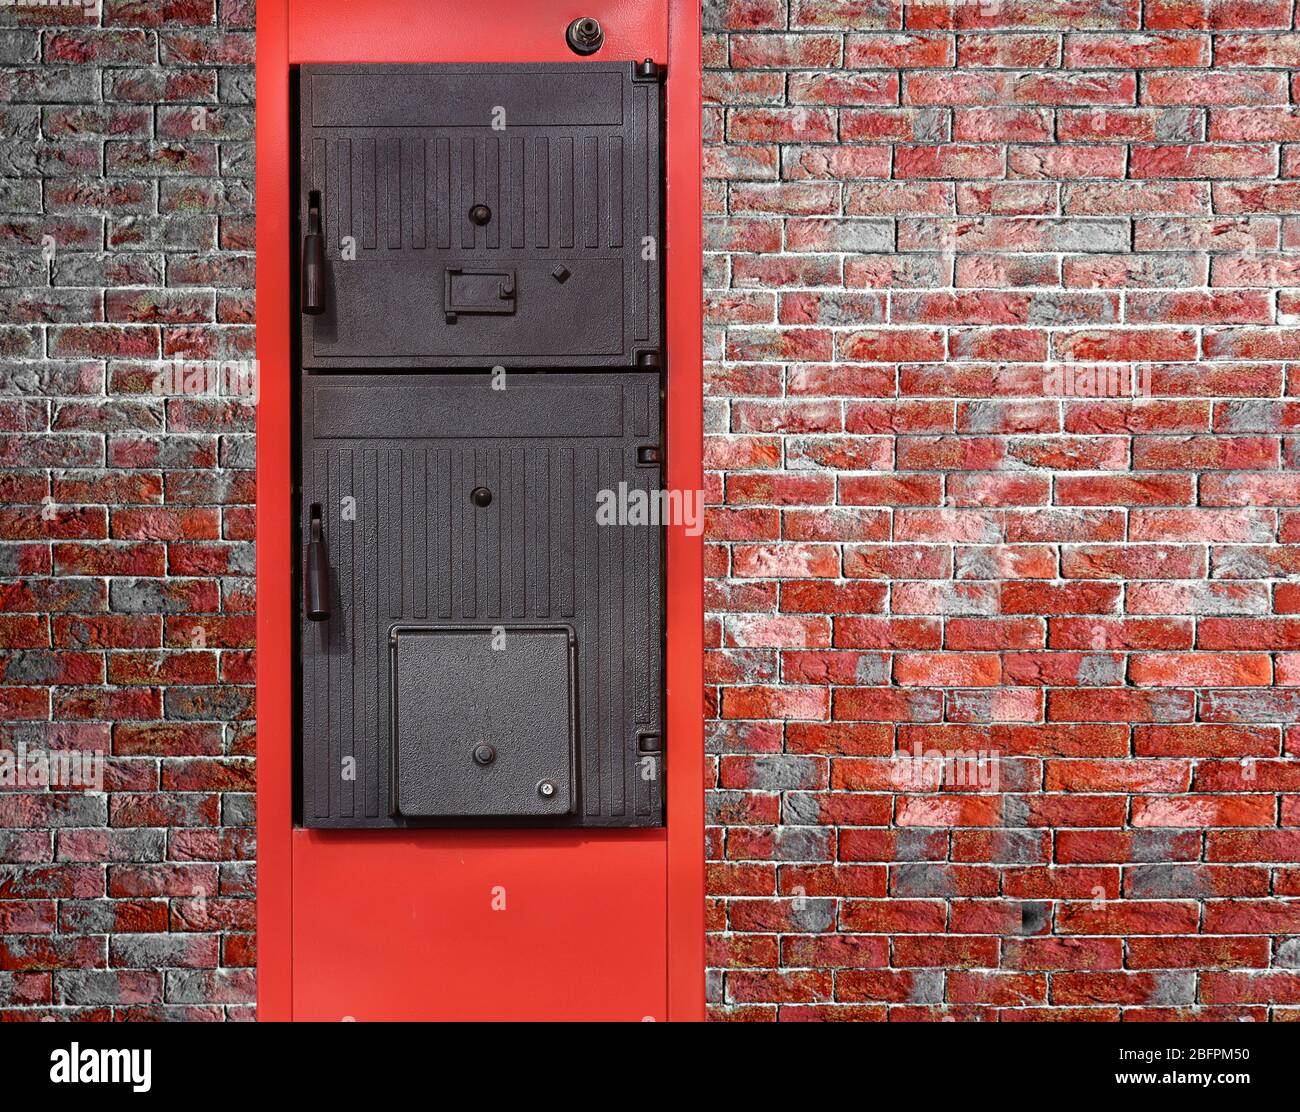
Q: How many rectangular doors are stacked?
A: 2